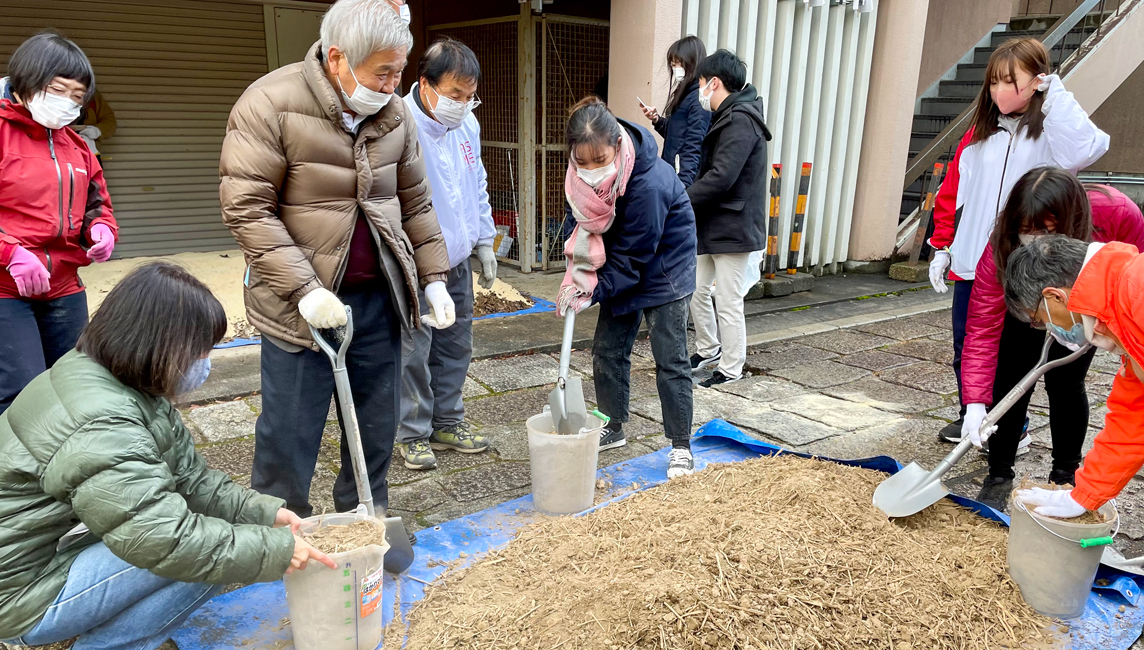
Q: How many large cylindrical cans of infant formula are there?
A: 0